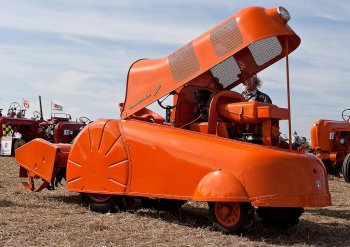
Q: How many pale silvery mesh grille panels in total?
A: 4